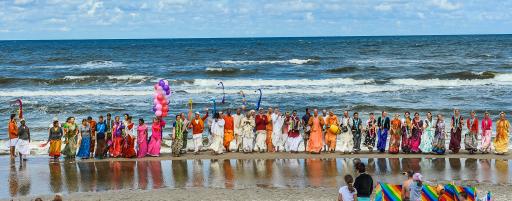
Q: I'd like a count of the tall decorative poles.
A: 6